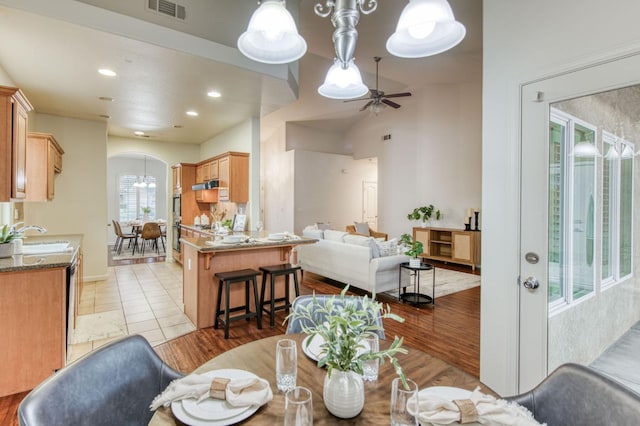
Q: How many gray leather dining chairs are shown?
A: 3